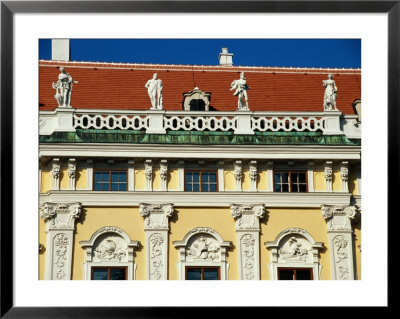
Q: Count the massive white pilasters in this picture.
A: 4